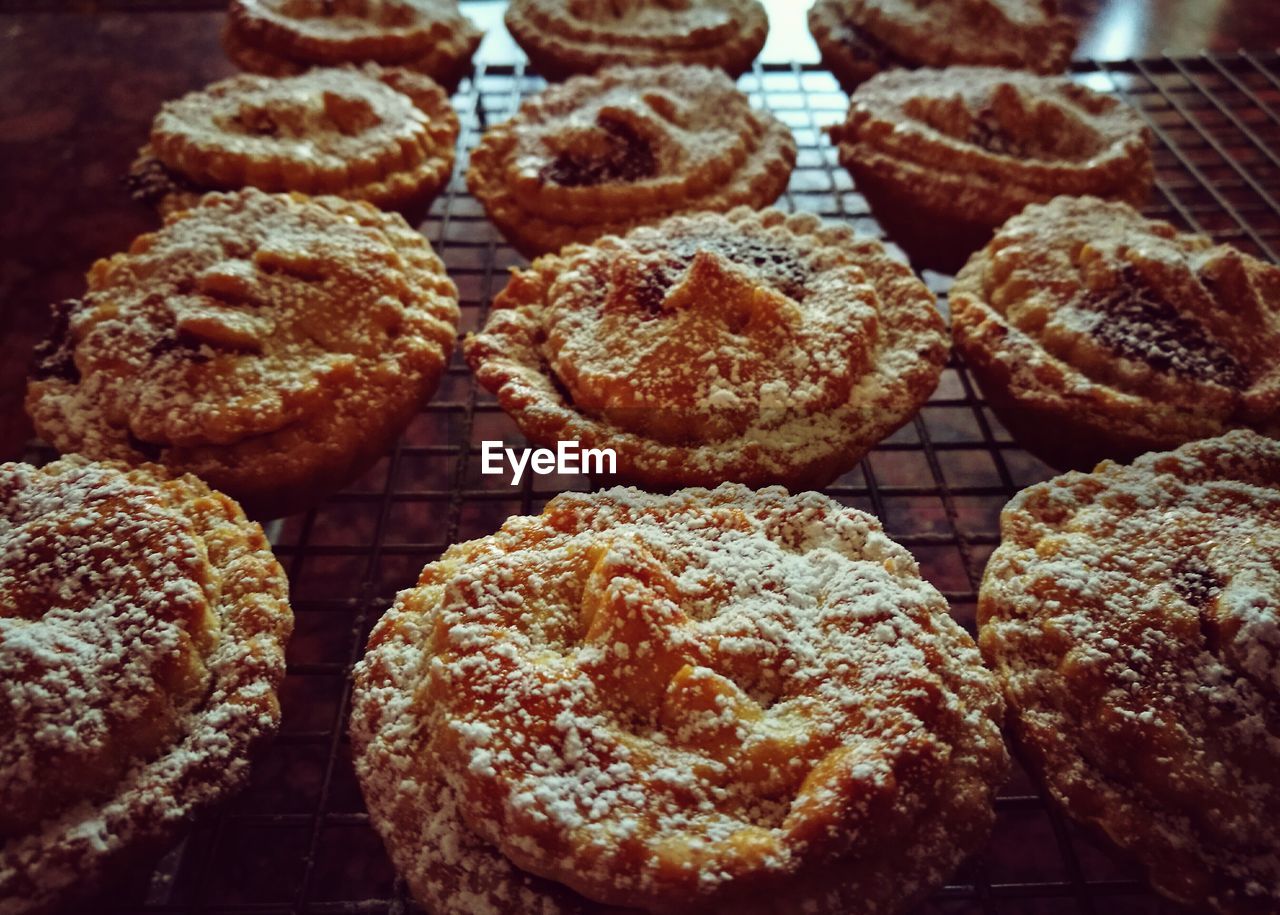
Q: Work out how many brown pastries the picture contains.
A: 12